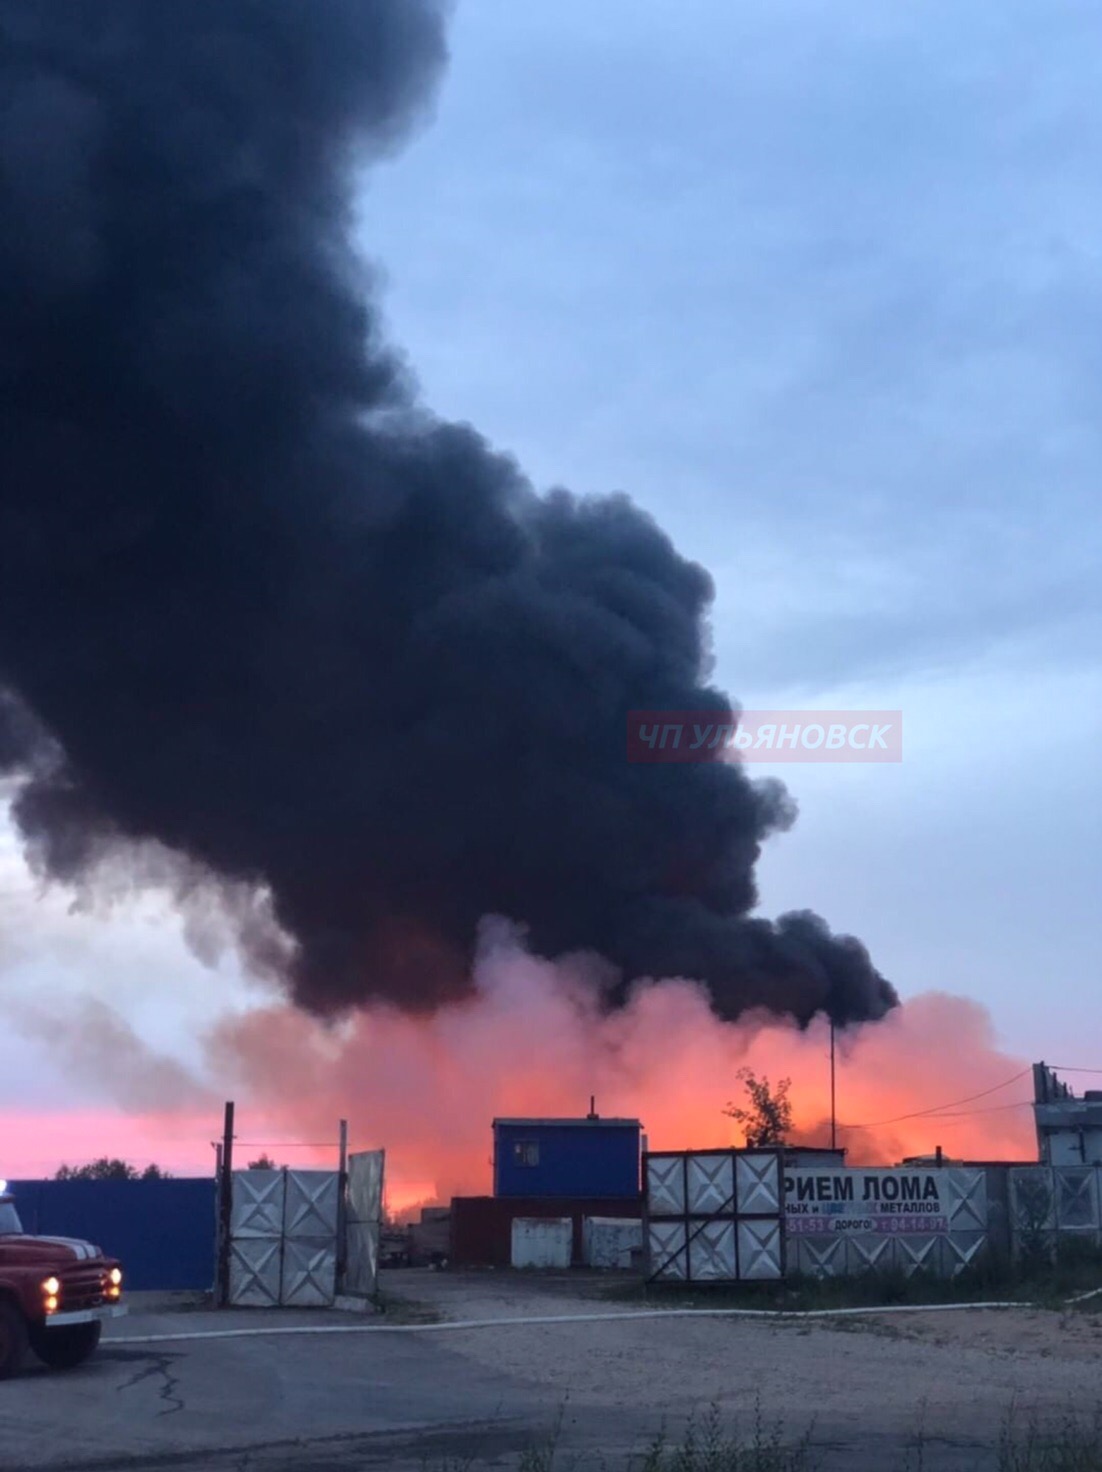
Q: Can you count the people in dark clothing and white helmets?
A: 0